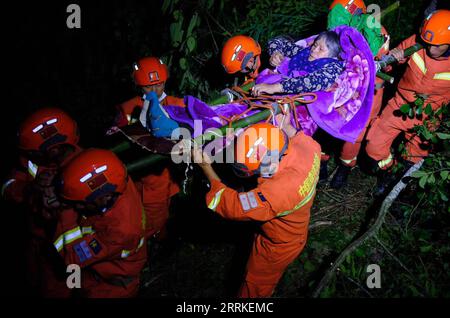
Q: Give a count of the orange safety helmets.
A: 7